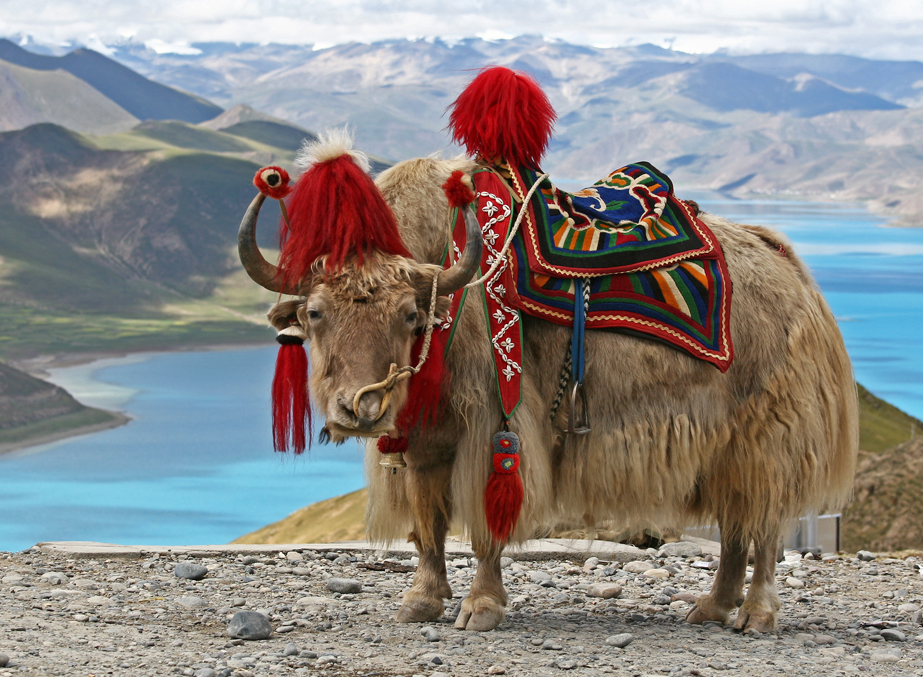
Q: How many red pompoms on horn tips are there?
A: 2